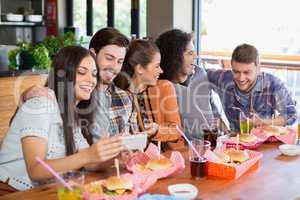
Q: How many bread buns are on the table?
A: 5